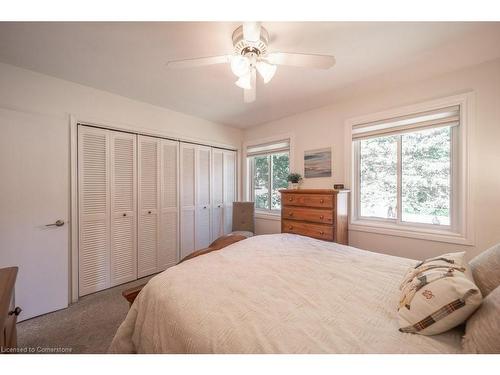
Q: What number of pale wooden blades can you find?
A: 4